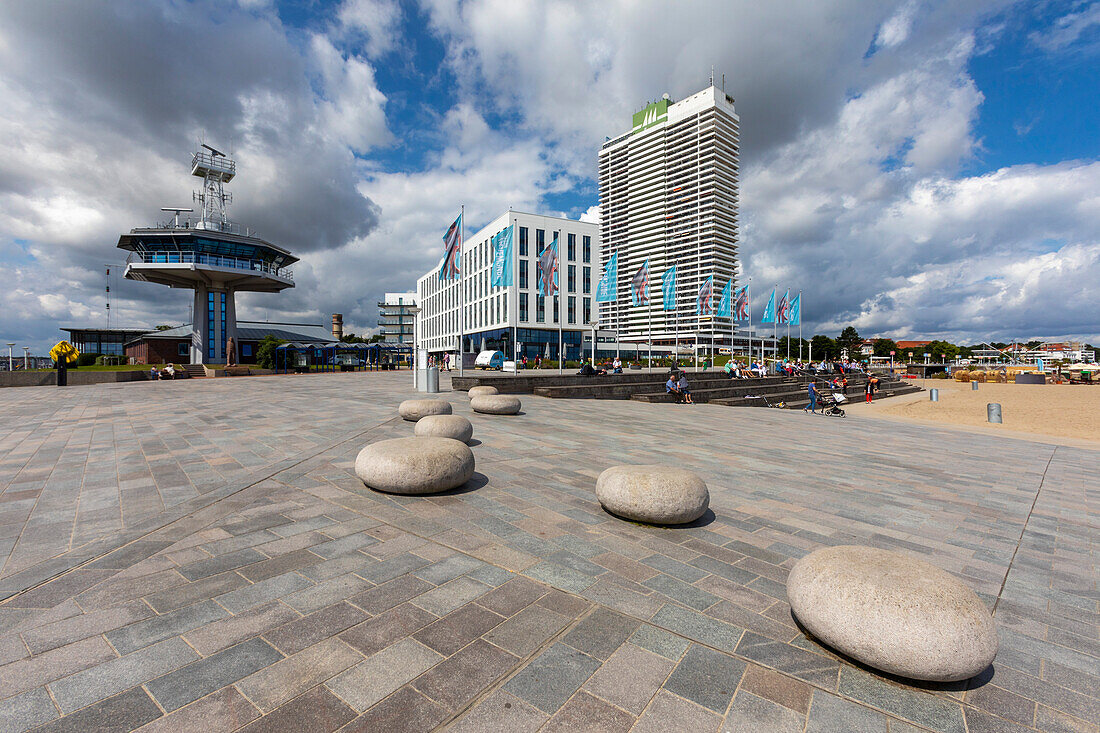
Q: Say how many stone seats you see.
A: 7